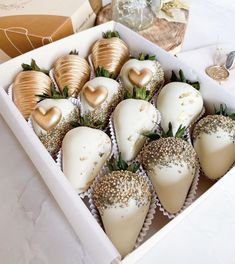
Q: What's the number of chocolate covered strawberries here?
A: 12